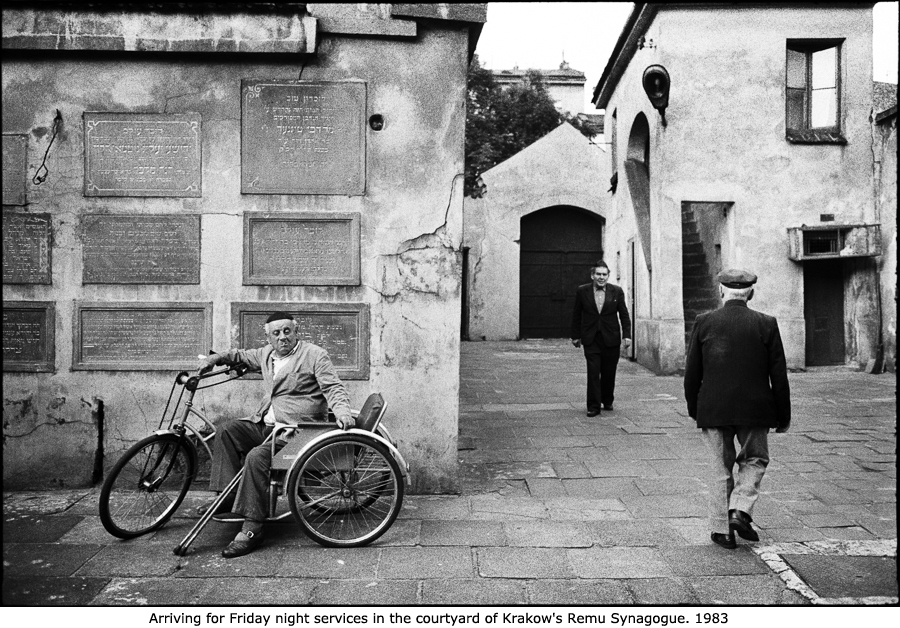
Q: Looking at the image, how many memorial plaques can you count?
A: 9